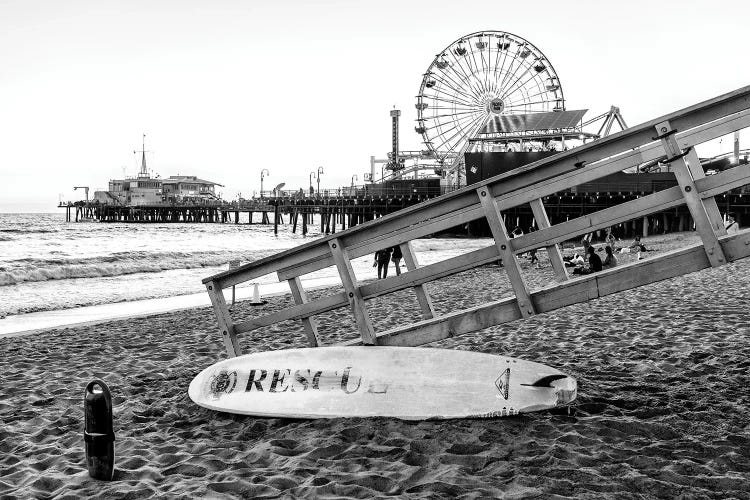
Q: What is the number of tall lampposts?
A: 4